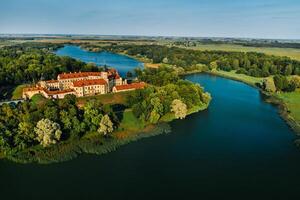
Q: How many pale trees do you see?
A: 3